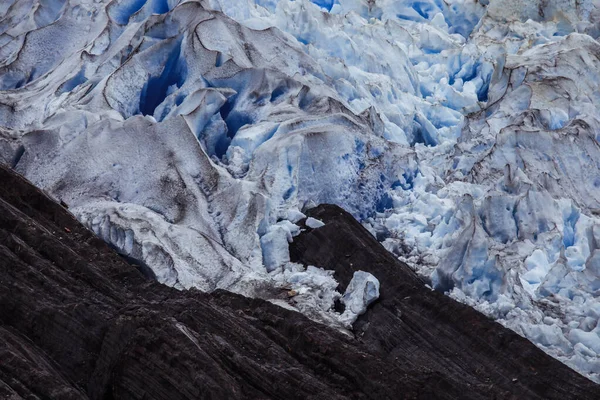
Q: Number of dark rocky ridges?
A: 2